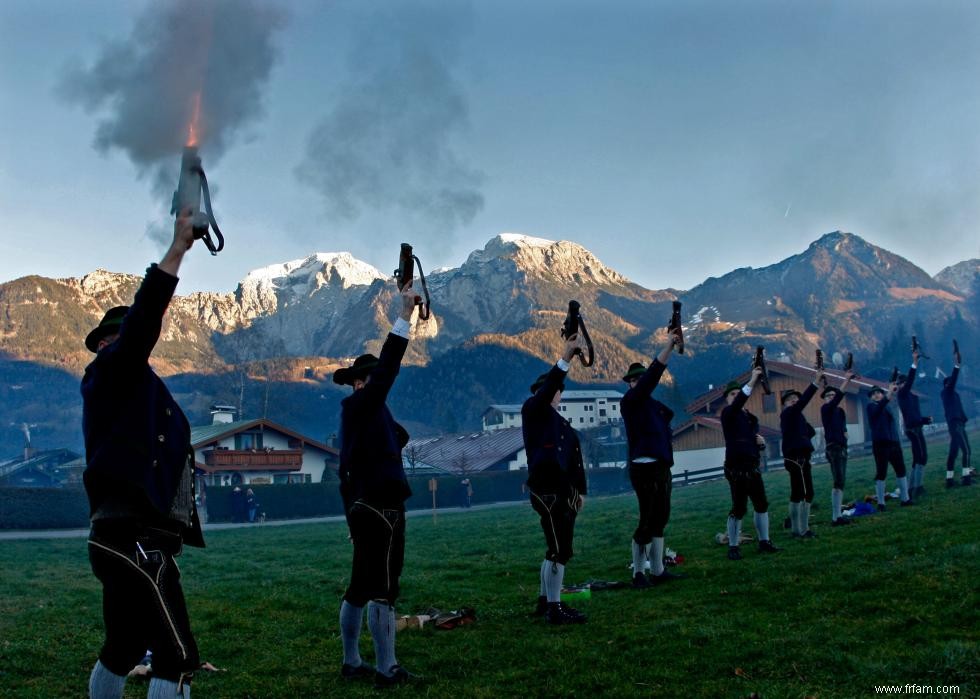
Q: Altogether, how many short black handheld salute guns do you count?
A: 10